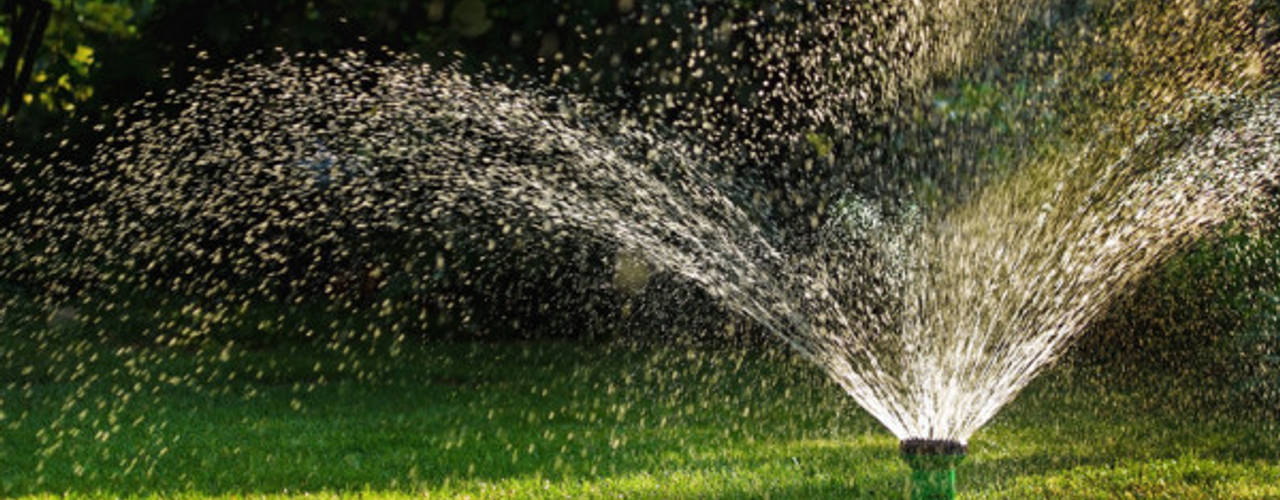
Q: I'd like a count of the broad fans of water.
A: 2